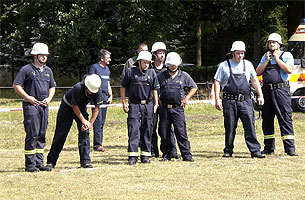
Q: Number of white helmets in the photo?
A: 7